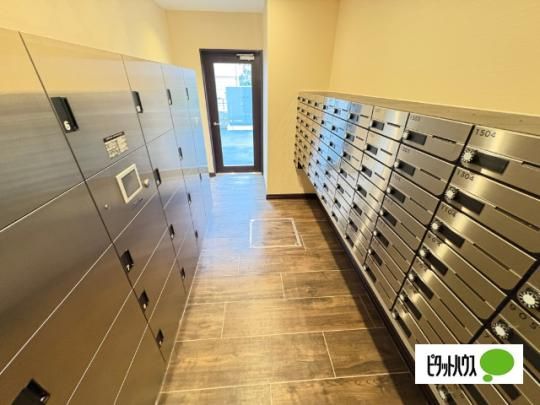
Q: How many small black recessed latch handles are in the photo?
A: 15